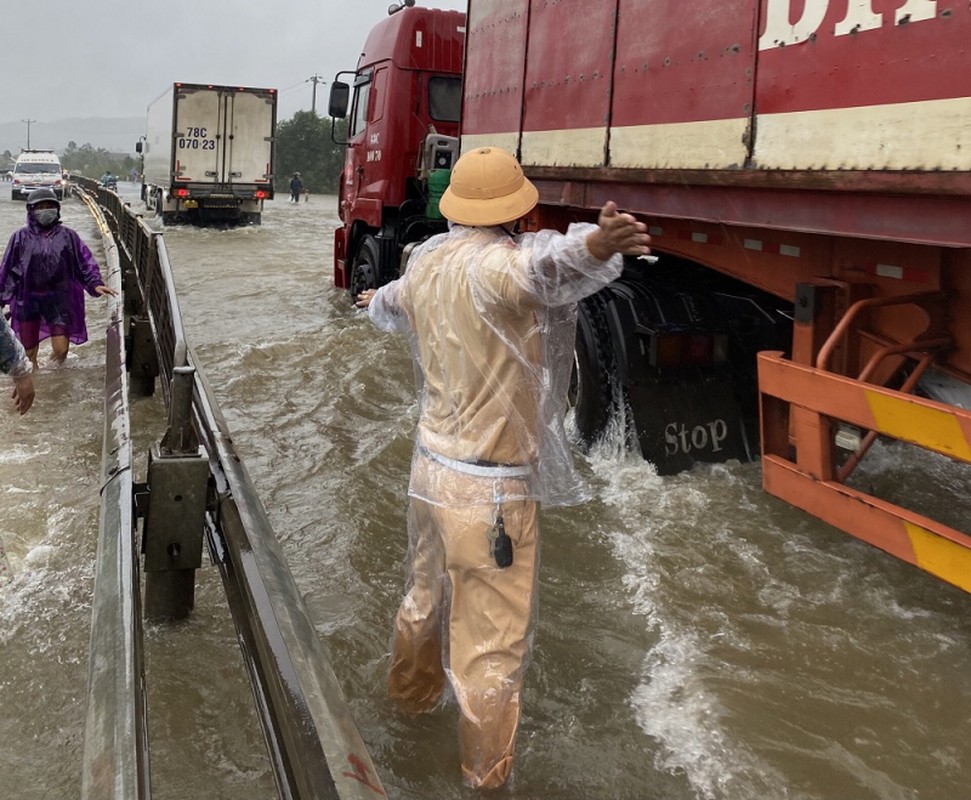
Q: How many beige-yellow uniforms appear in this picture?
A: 1